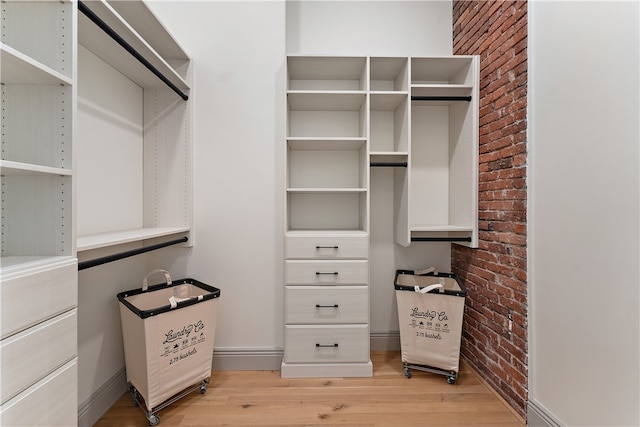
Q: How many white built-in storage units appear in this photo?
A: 2